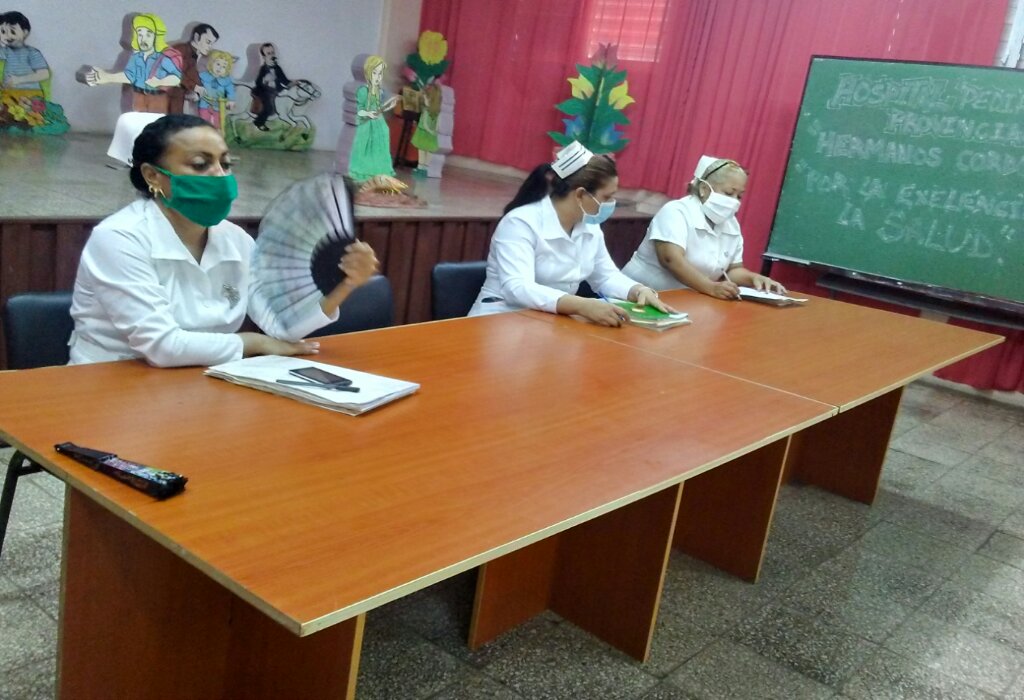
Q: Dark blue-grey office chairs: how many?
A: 3